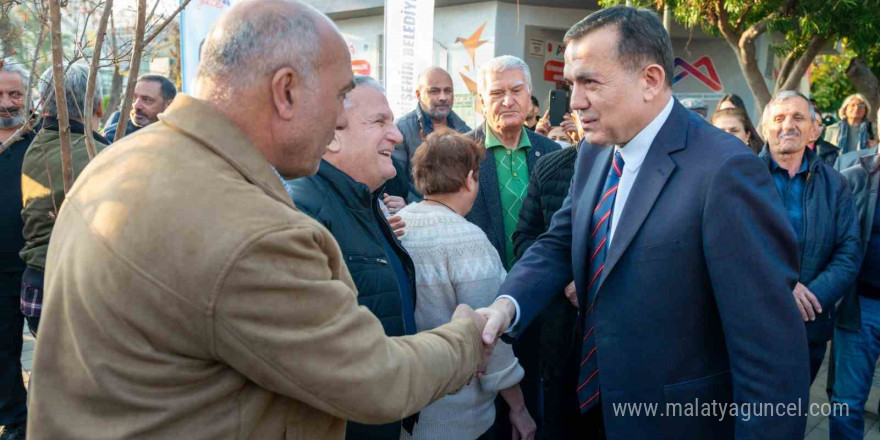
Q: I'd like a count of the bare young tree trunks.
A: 3